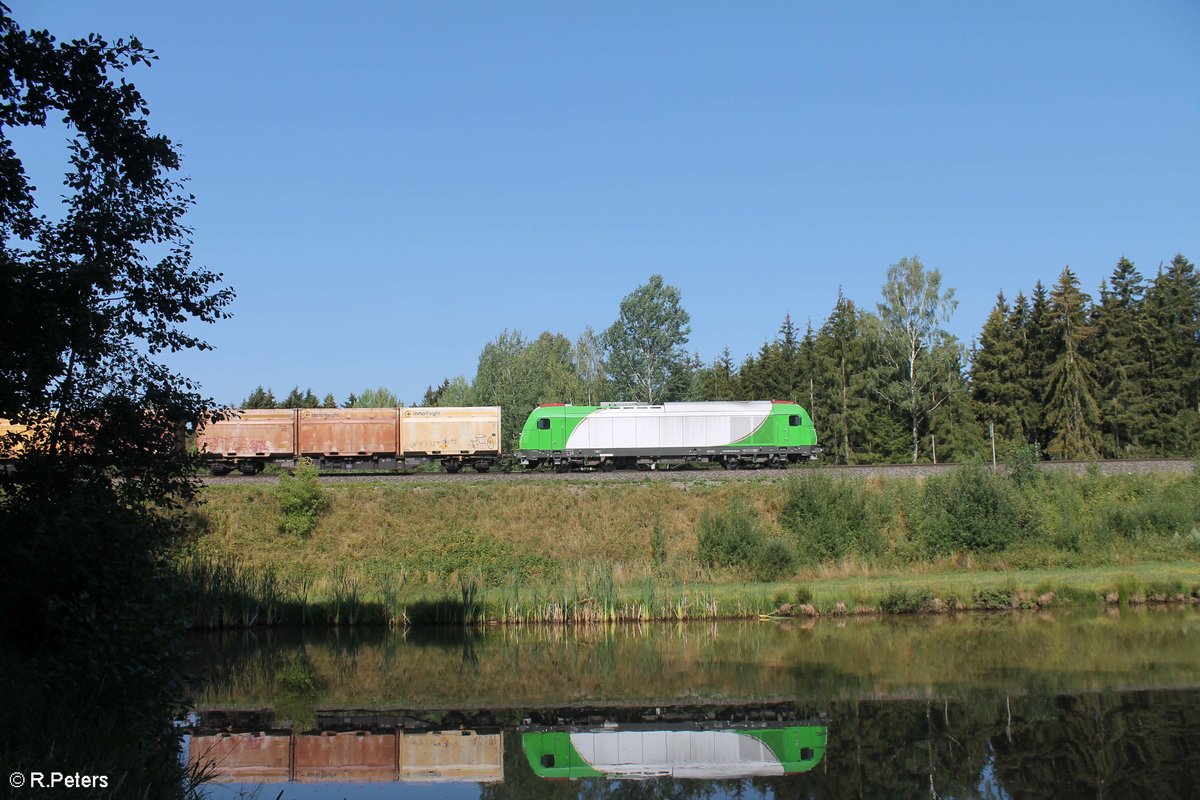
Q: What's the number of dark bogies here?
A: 4